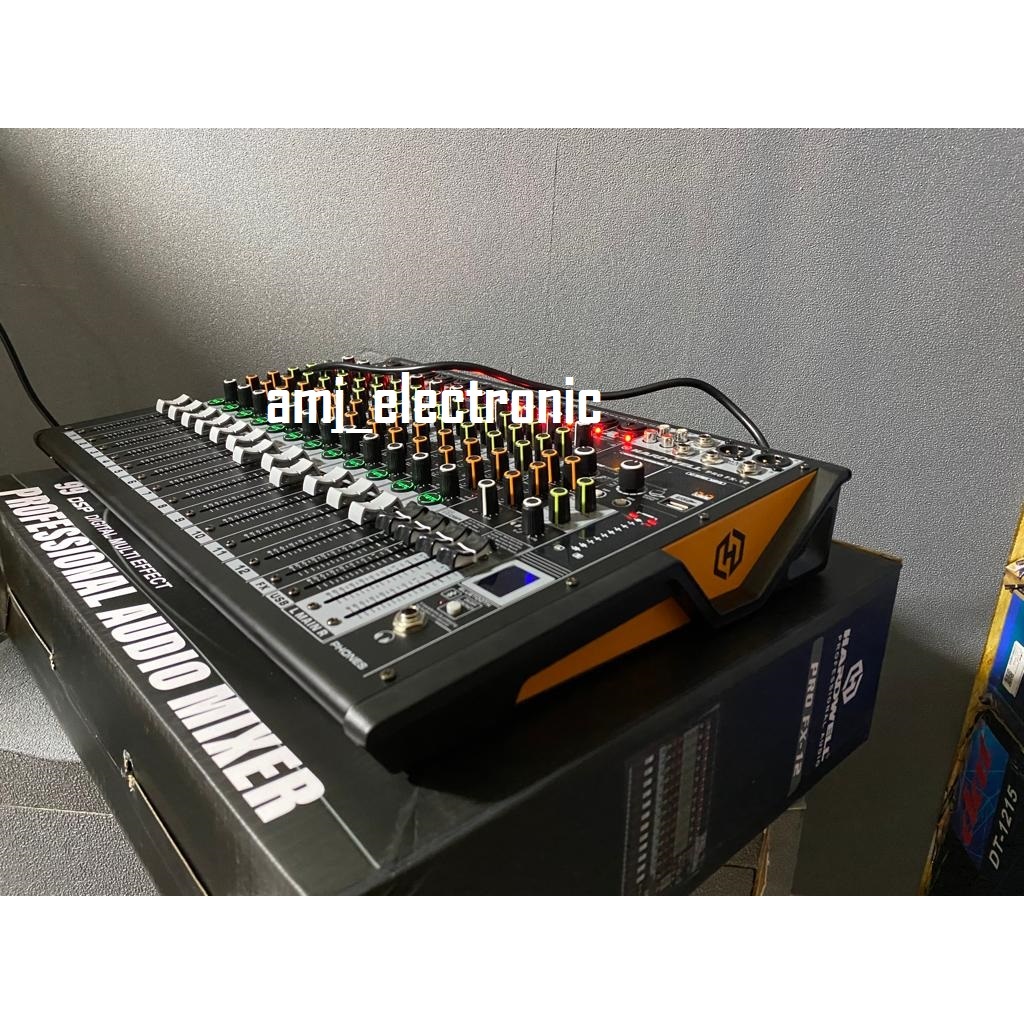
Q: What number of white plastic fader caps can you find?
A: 12